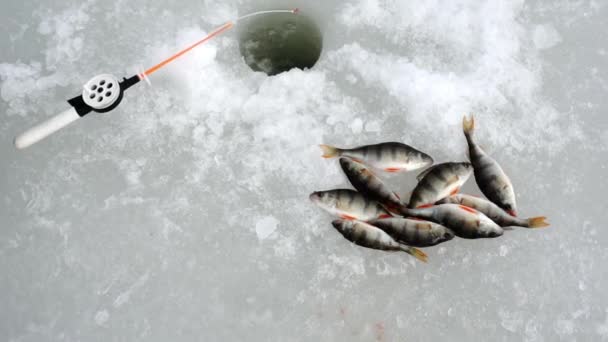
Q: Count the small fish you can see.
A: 9